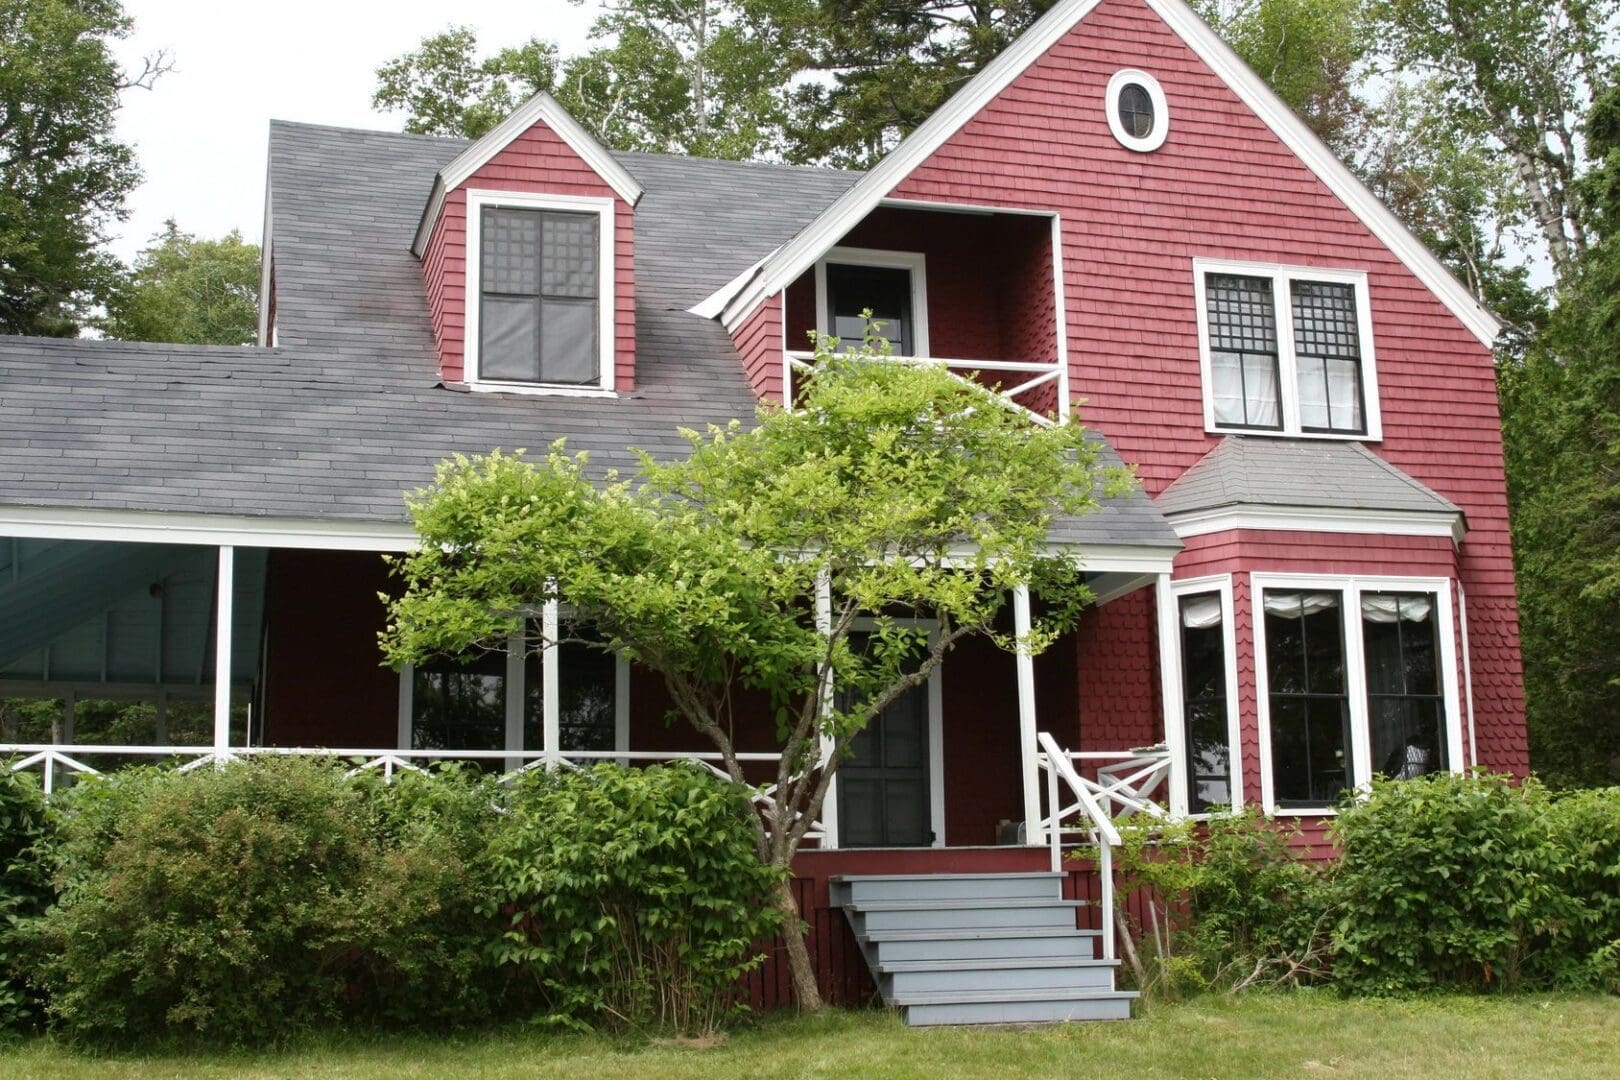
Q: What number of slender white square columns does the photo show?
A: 5